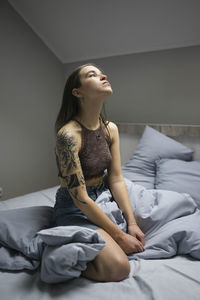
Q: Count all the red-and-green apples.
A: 0